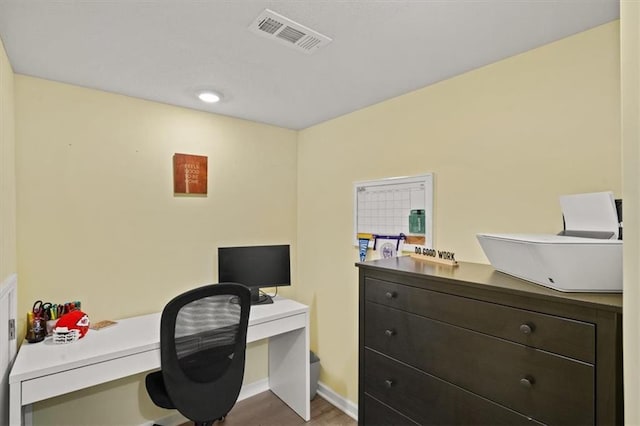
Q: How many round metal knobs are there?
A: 5